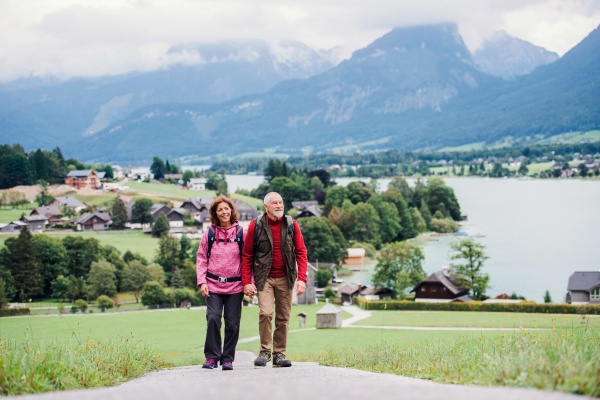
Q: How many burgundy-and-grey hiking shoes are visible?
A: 2